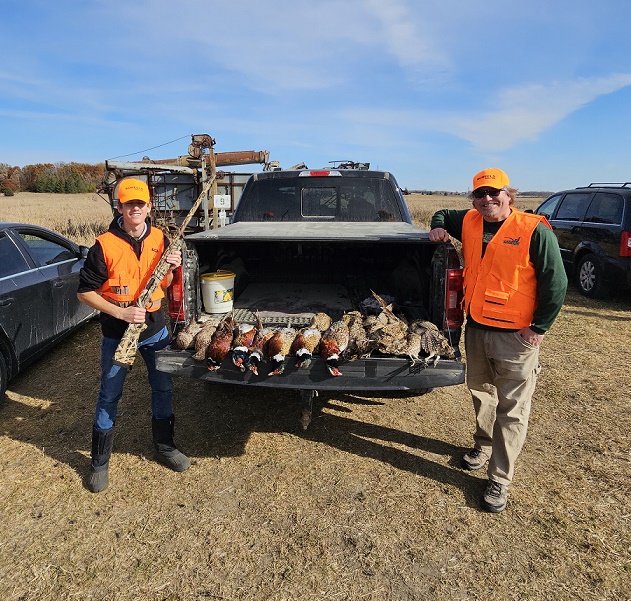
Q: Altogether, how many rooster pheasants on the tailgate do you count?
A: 6